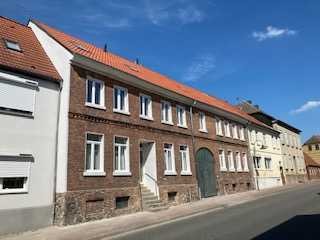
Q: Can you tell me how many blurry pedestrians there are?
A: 0